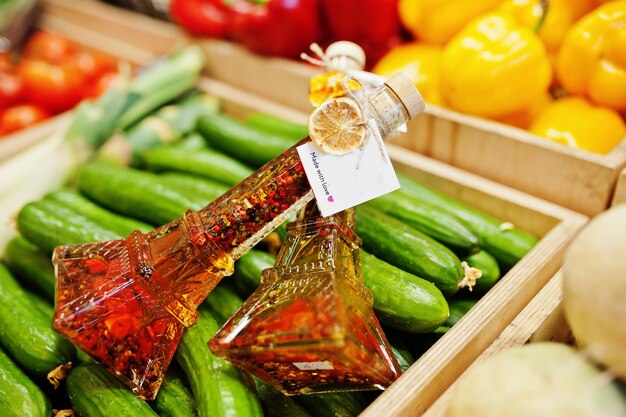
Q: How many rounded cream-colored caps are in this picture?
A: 2